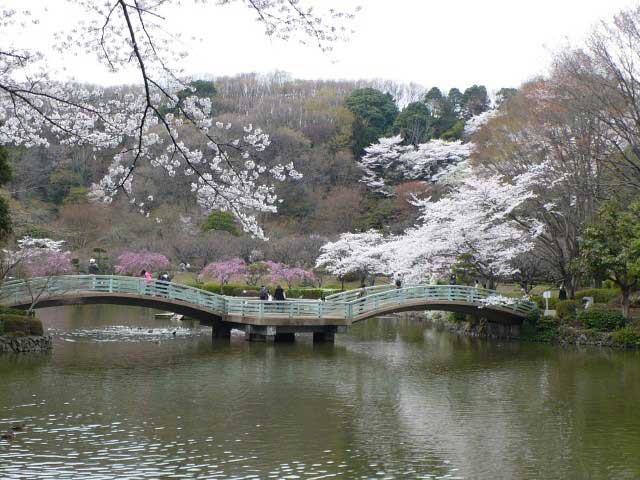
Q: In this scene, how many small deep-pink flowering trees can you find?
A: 4